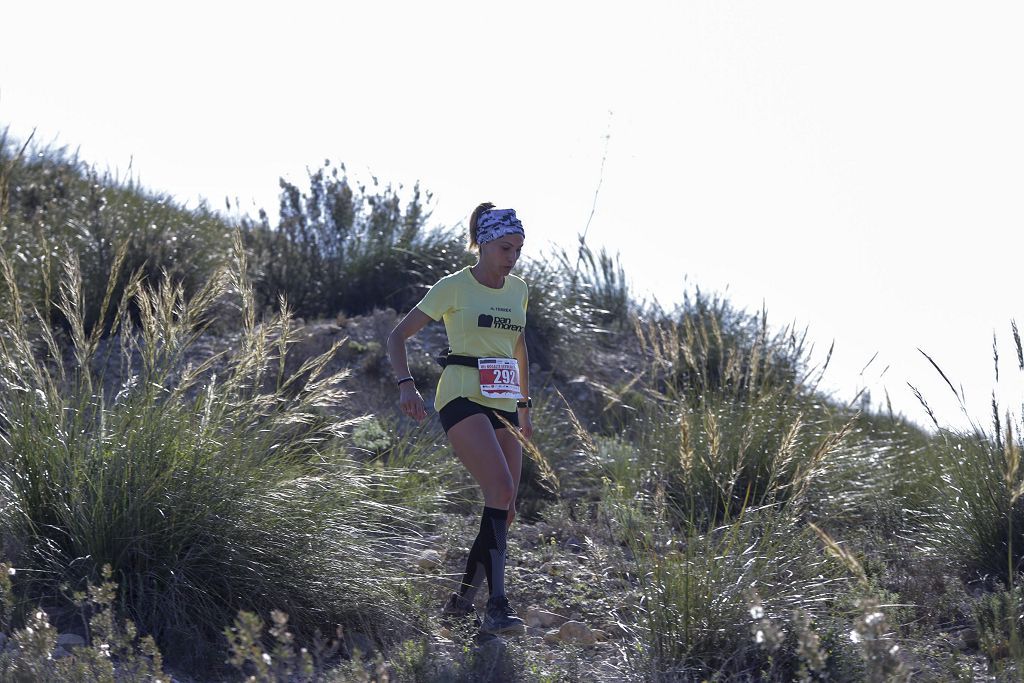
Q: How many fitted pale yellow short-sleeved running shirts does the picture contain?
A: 1